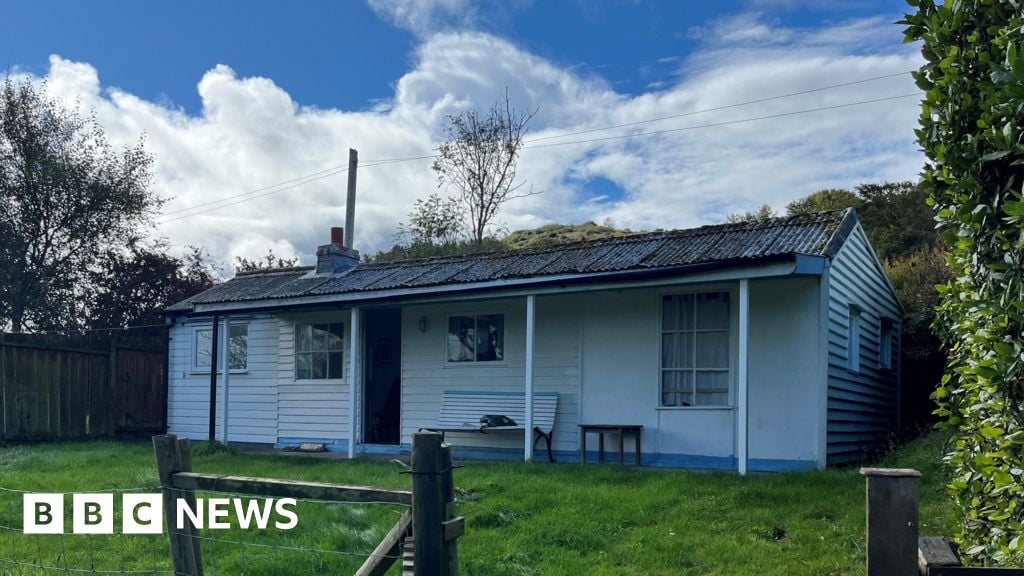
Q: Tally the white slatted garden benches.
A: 1